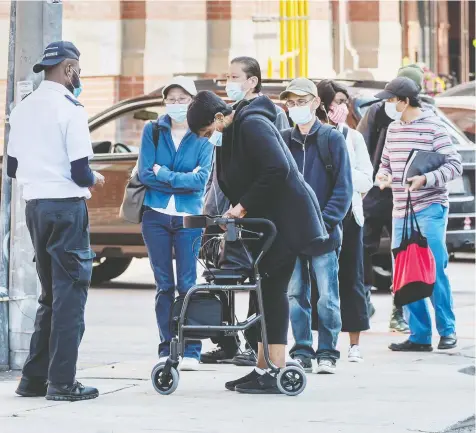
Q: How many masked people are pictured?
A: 7